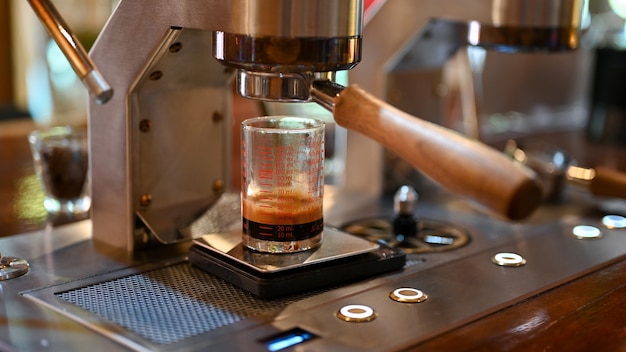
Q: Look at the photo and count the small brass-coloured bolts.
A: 6